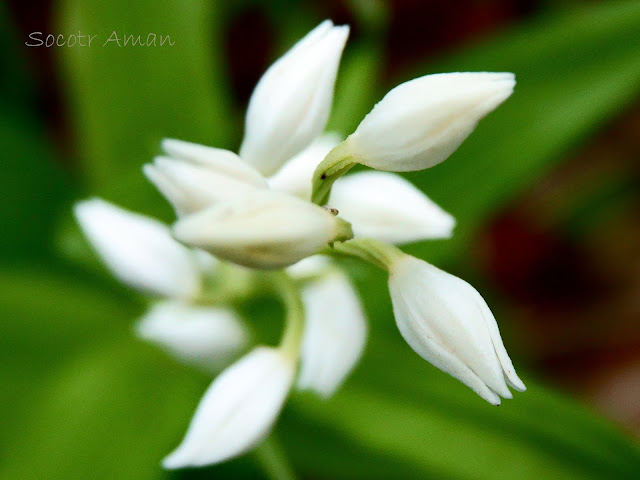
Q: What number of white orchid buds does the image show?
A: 11